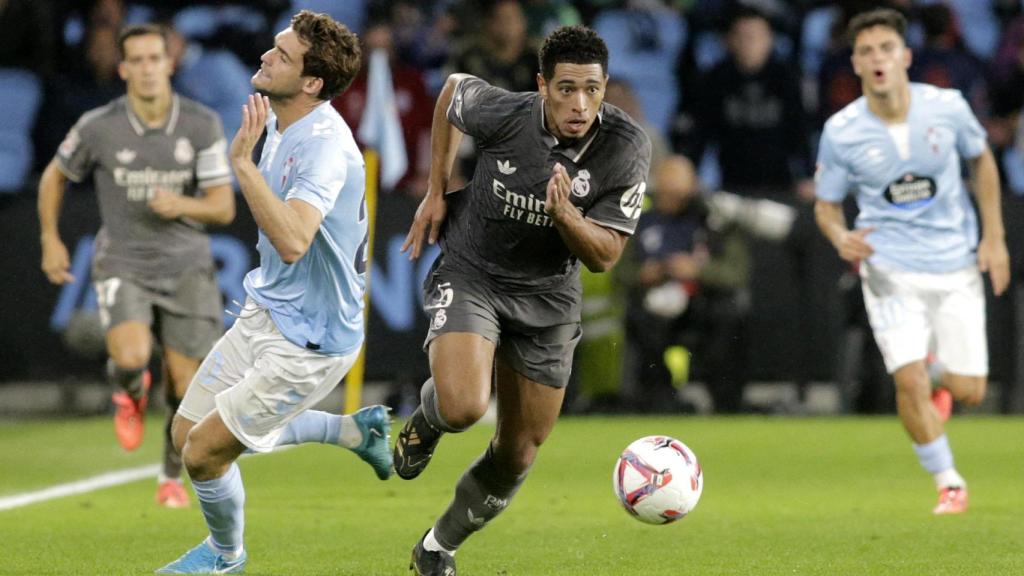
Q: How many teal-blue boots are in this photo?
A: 2